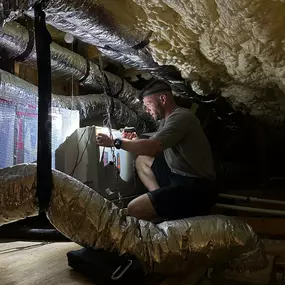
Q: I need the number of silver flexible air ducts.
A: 4